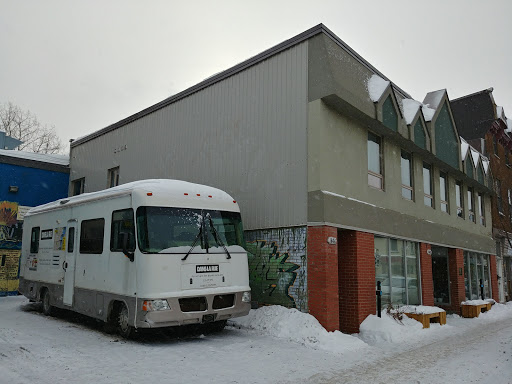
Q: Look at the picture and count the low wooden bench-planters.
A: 2